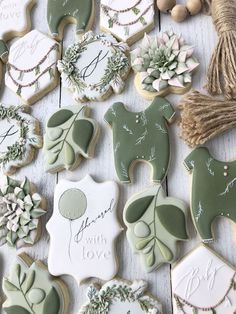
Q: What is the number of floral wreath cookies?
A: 3